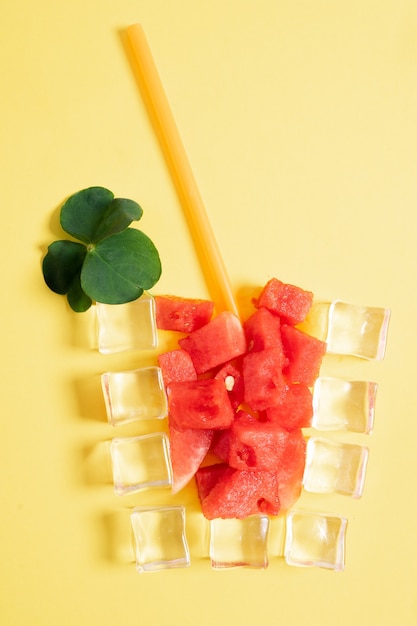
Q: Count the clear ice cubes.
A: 9